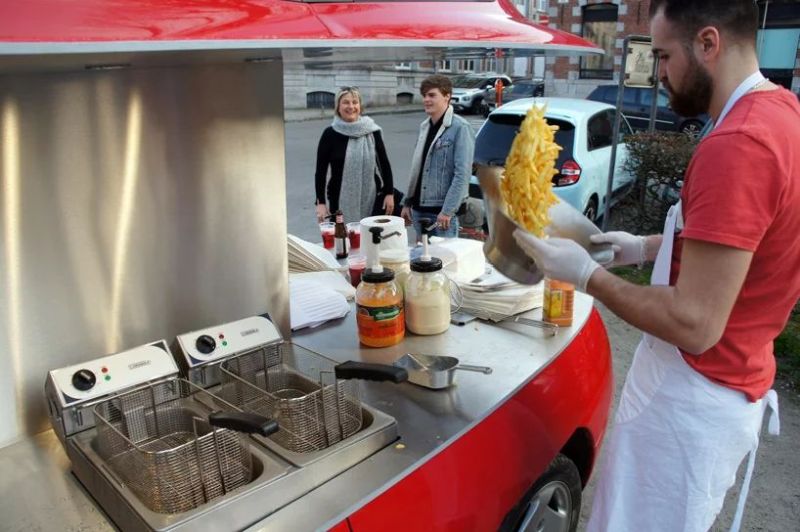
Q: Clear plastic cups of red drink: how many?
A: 3